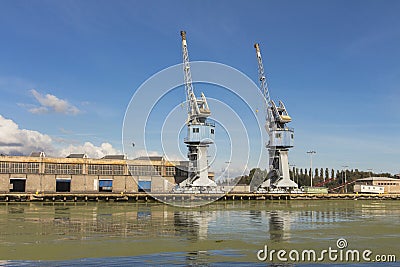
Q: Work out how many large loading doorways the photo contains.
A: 4